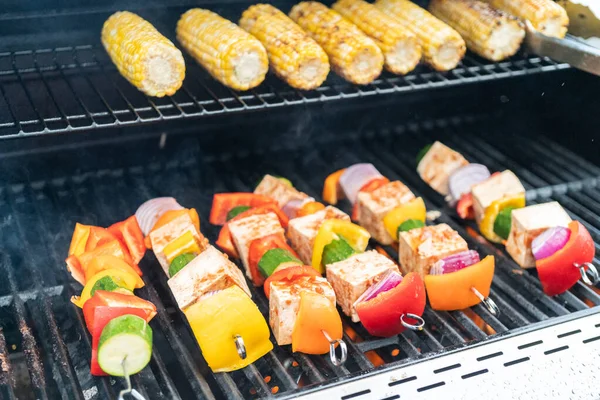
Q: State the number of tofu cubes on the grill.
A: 12